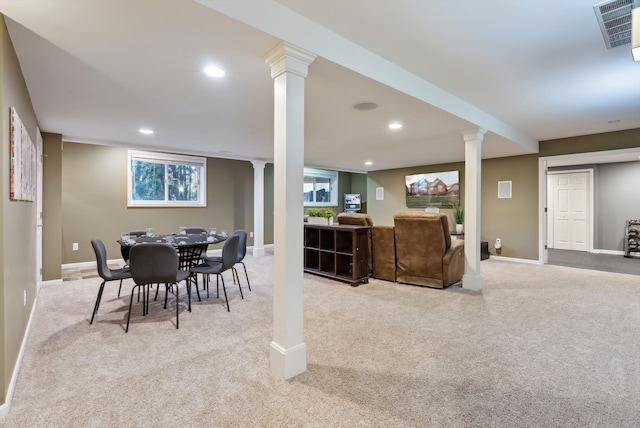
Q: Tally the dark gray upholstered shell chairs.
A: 6